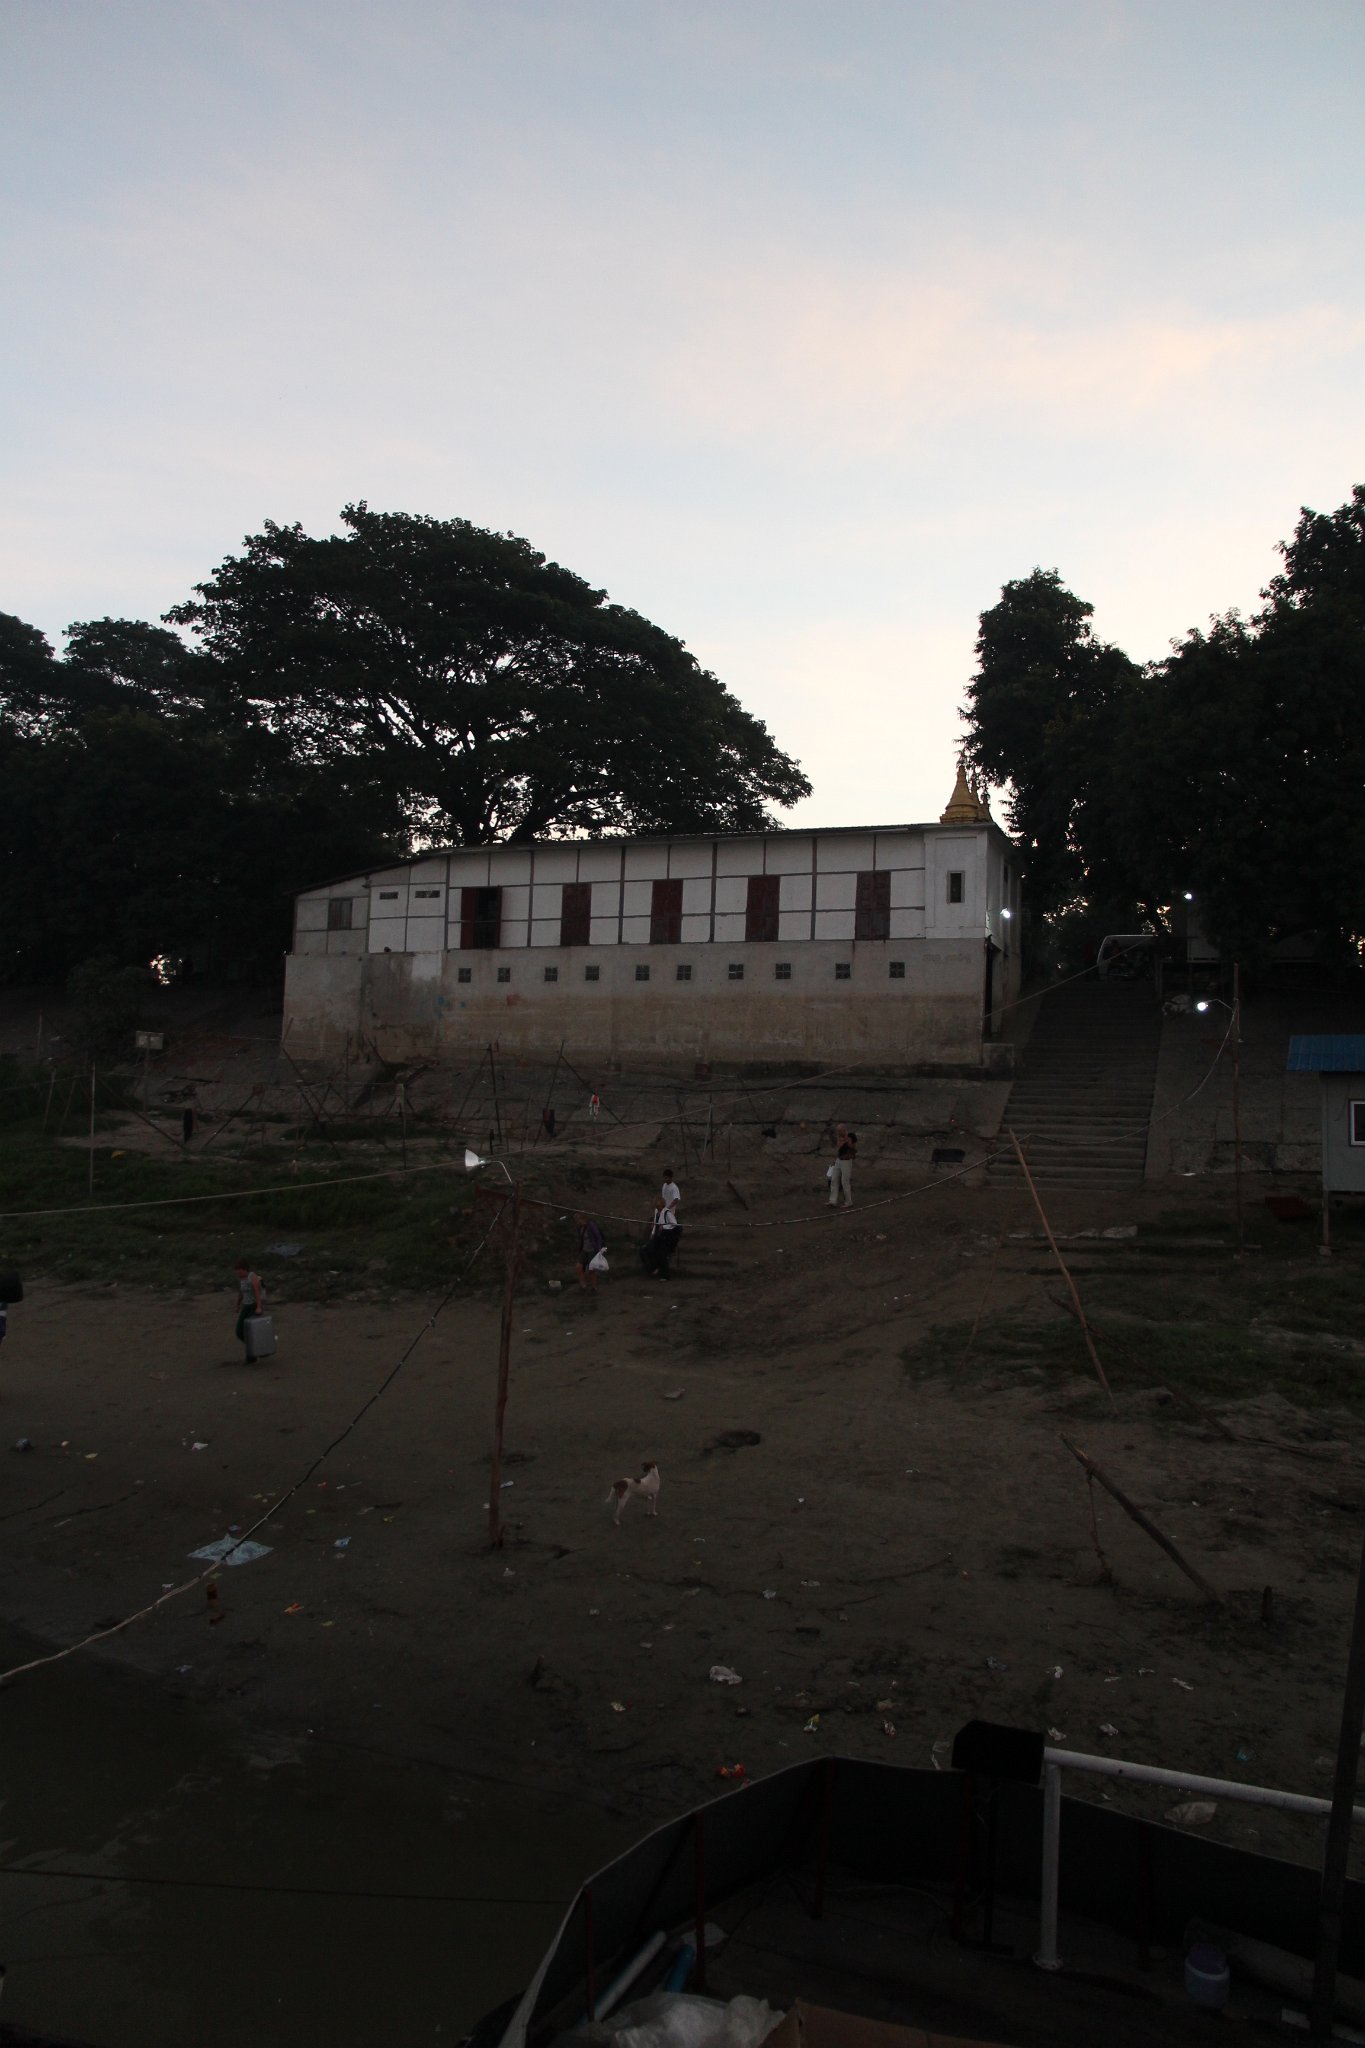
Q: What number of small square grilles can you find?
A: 10